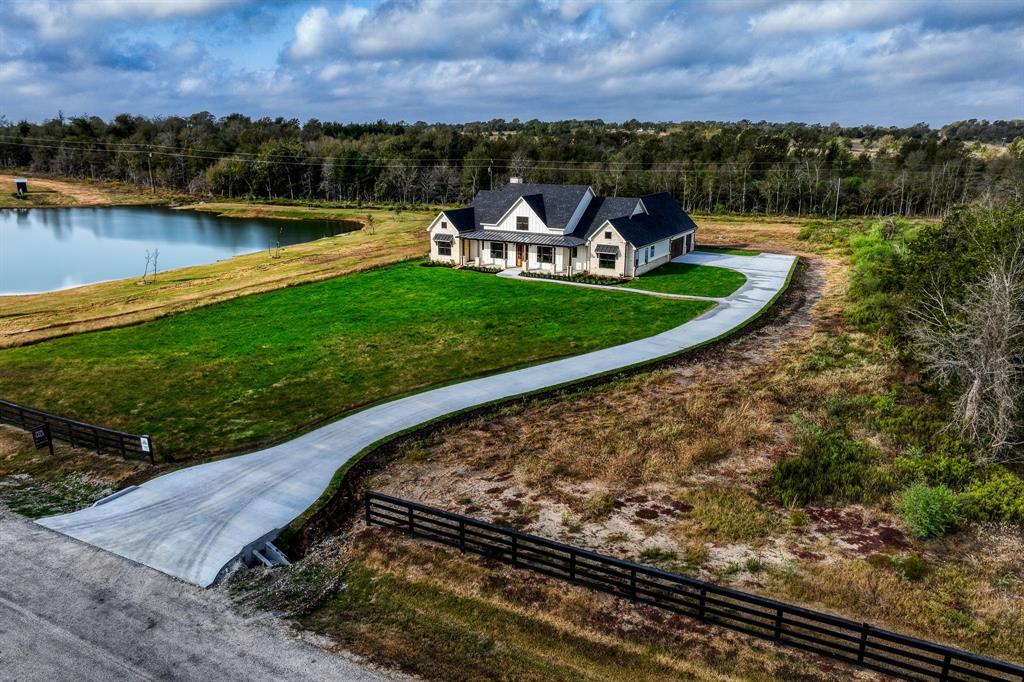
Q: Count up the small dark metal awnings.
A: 2